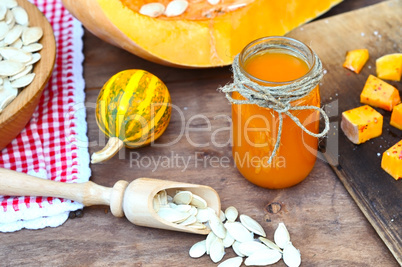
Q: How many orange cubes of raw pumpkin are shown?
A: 6